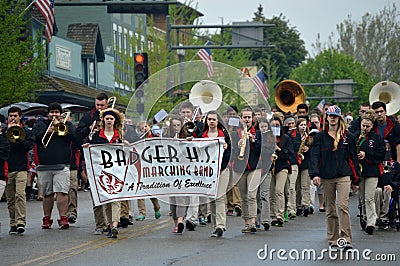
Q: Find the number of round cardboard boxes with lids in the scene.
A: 0